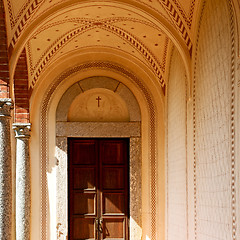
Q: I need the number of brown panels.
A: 8